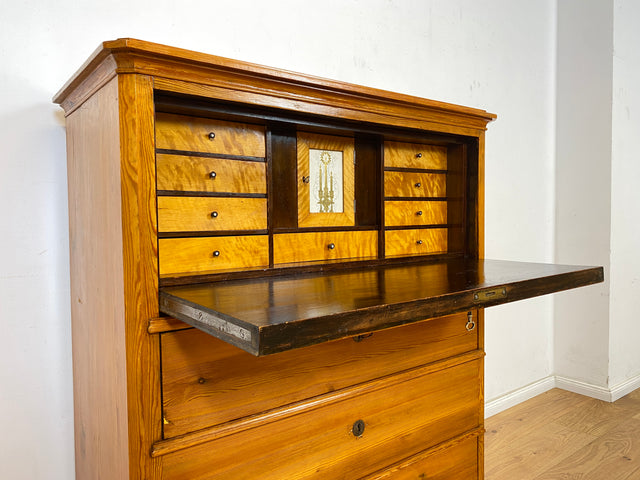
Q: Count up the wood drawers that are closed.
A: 12